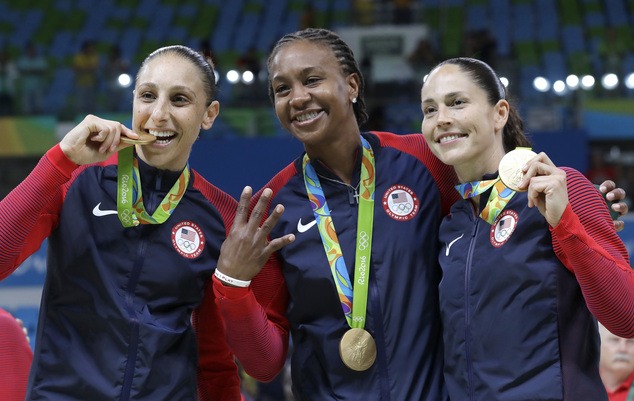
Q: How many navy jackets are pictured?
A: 3